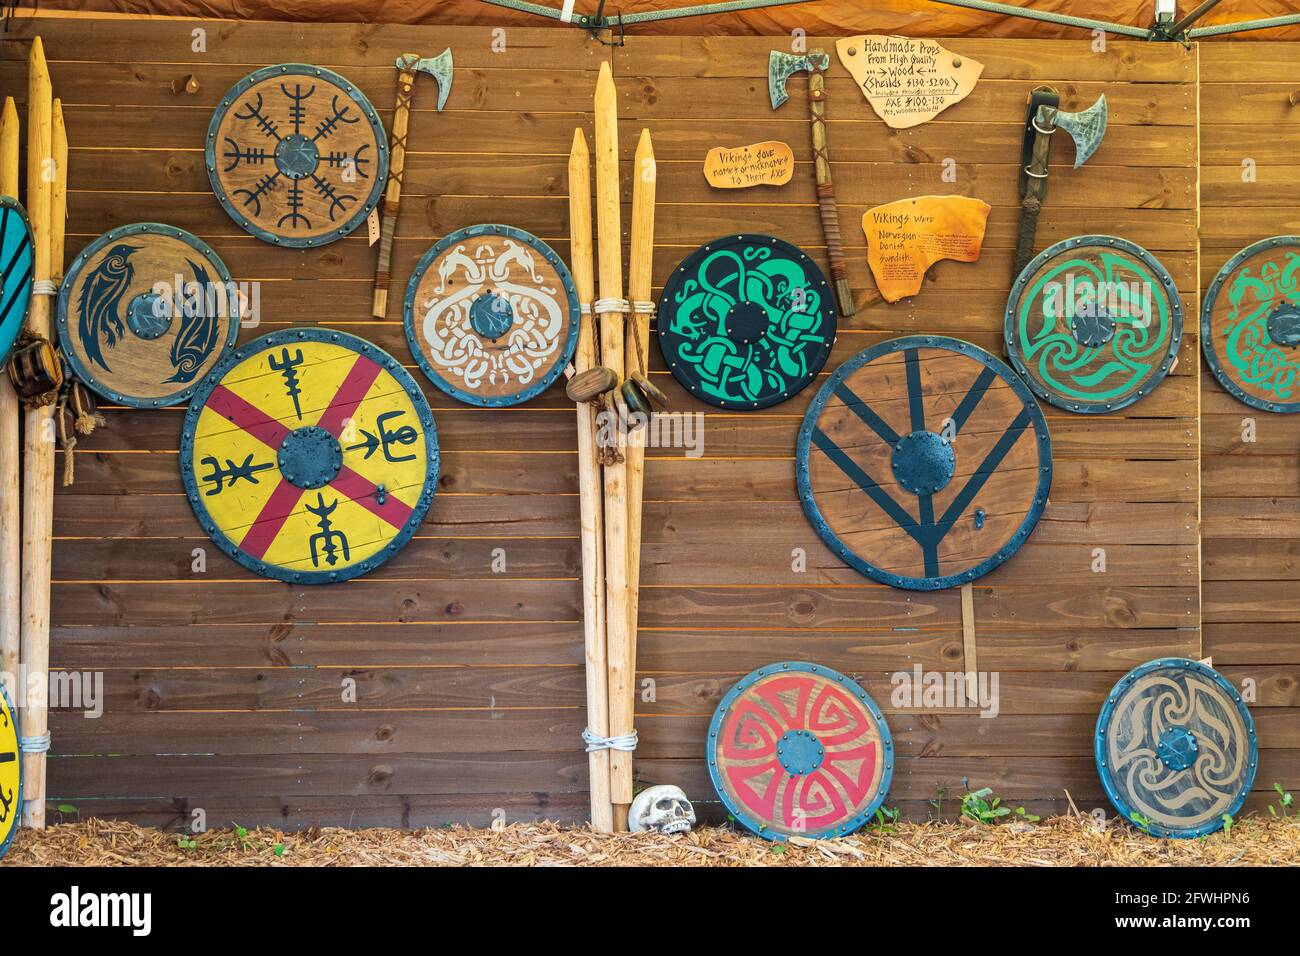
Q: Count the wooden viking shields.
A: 12